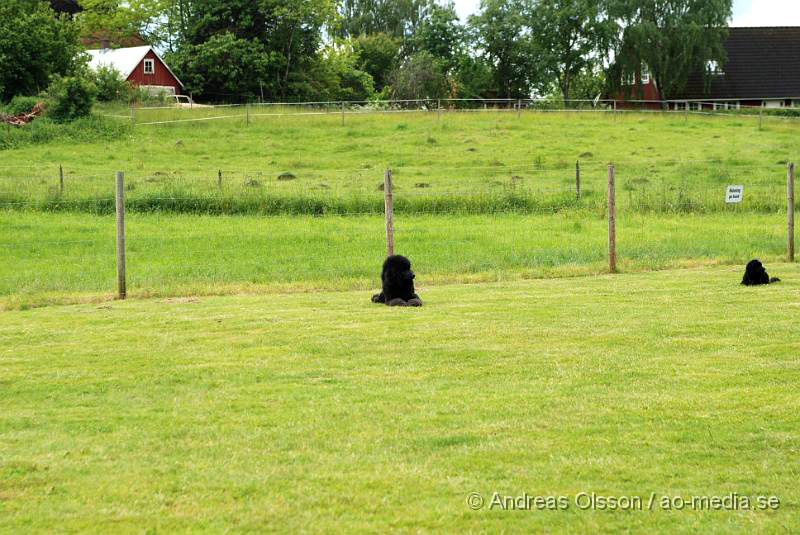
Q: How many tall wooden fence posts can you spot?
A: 4